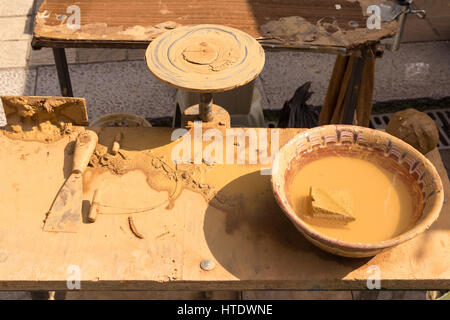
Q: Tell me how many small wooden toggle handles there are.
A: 2